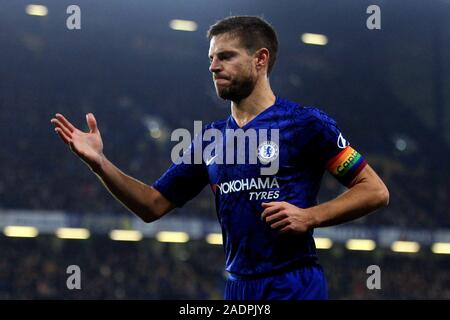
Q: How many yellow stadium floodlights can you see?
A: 12